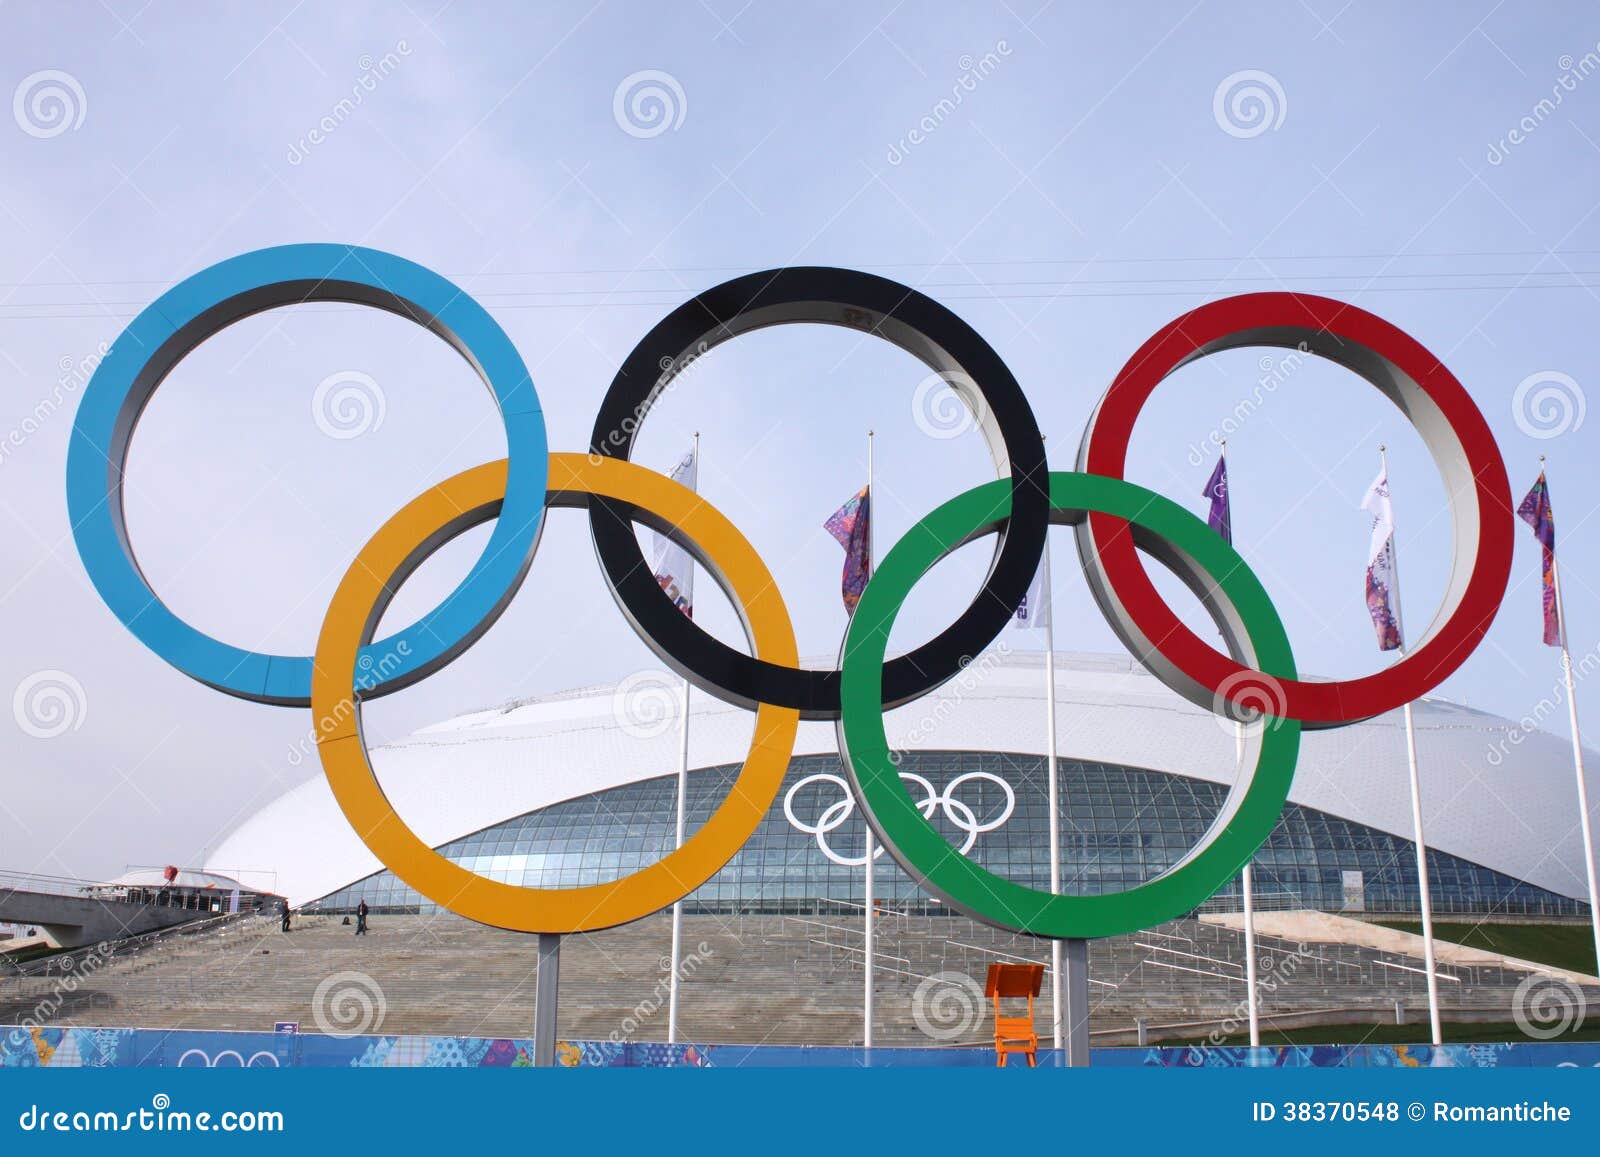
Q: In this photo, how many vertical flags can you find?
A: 6